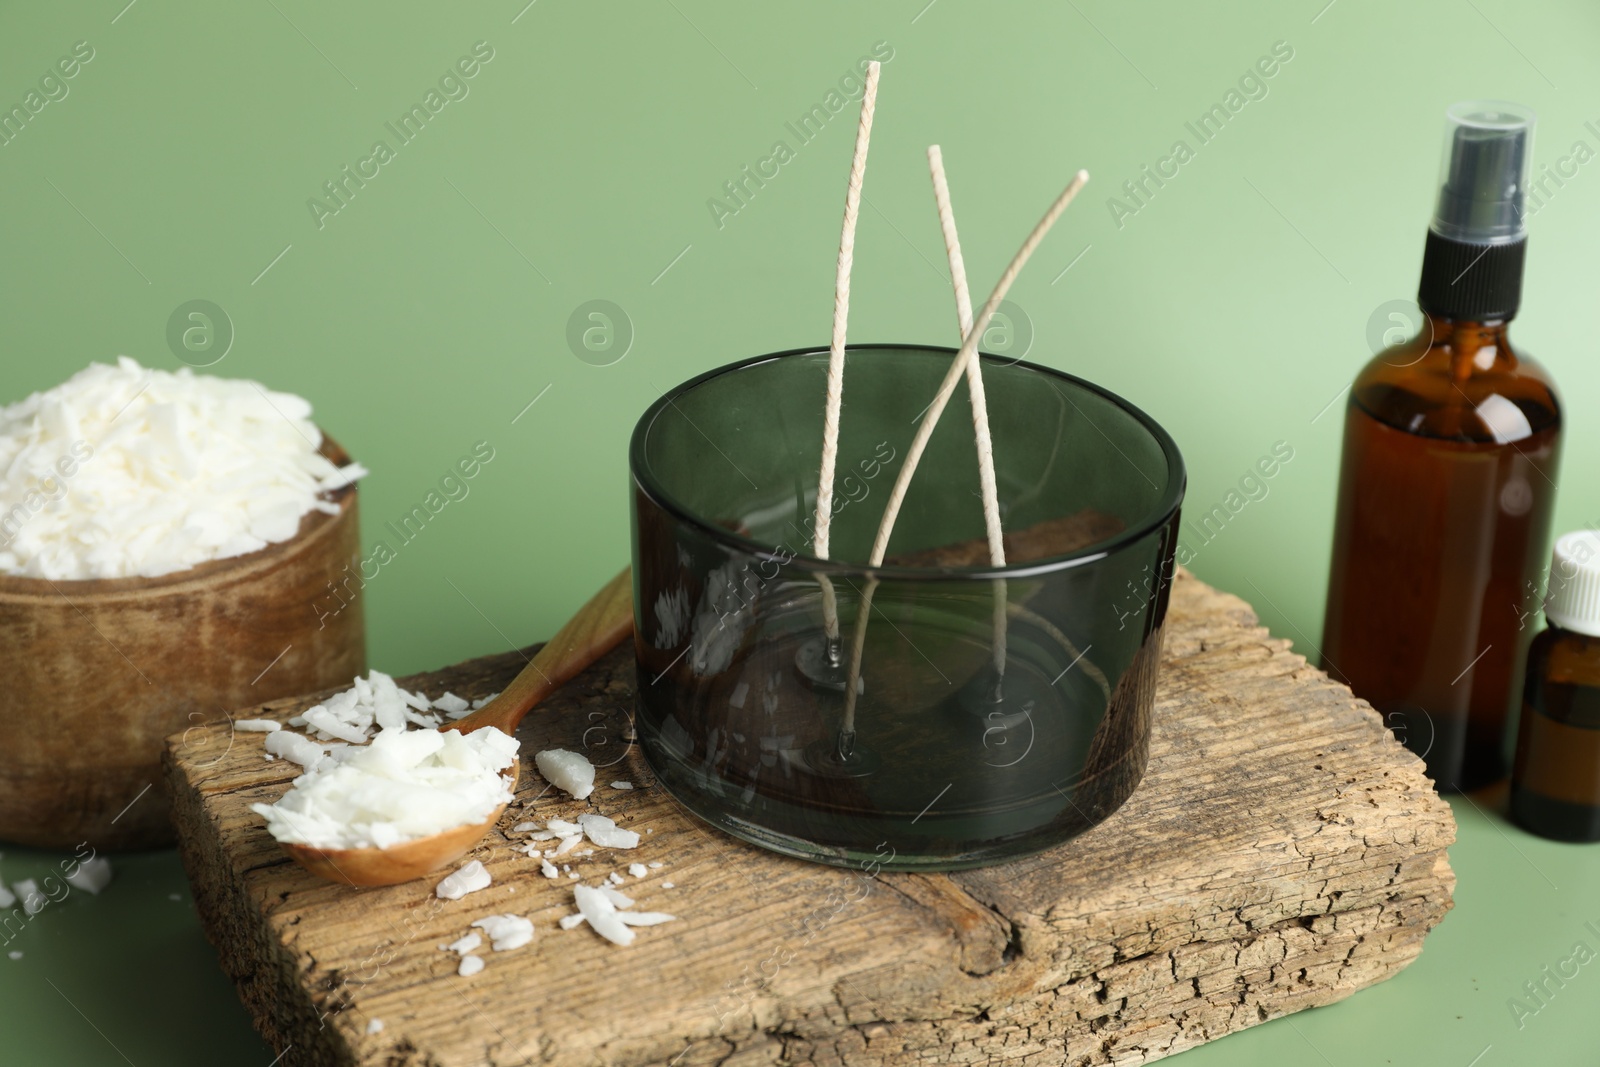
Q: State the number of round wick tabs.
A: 3